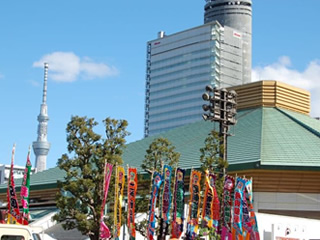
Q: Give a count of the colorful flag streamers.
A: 15